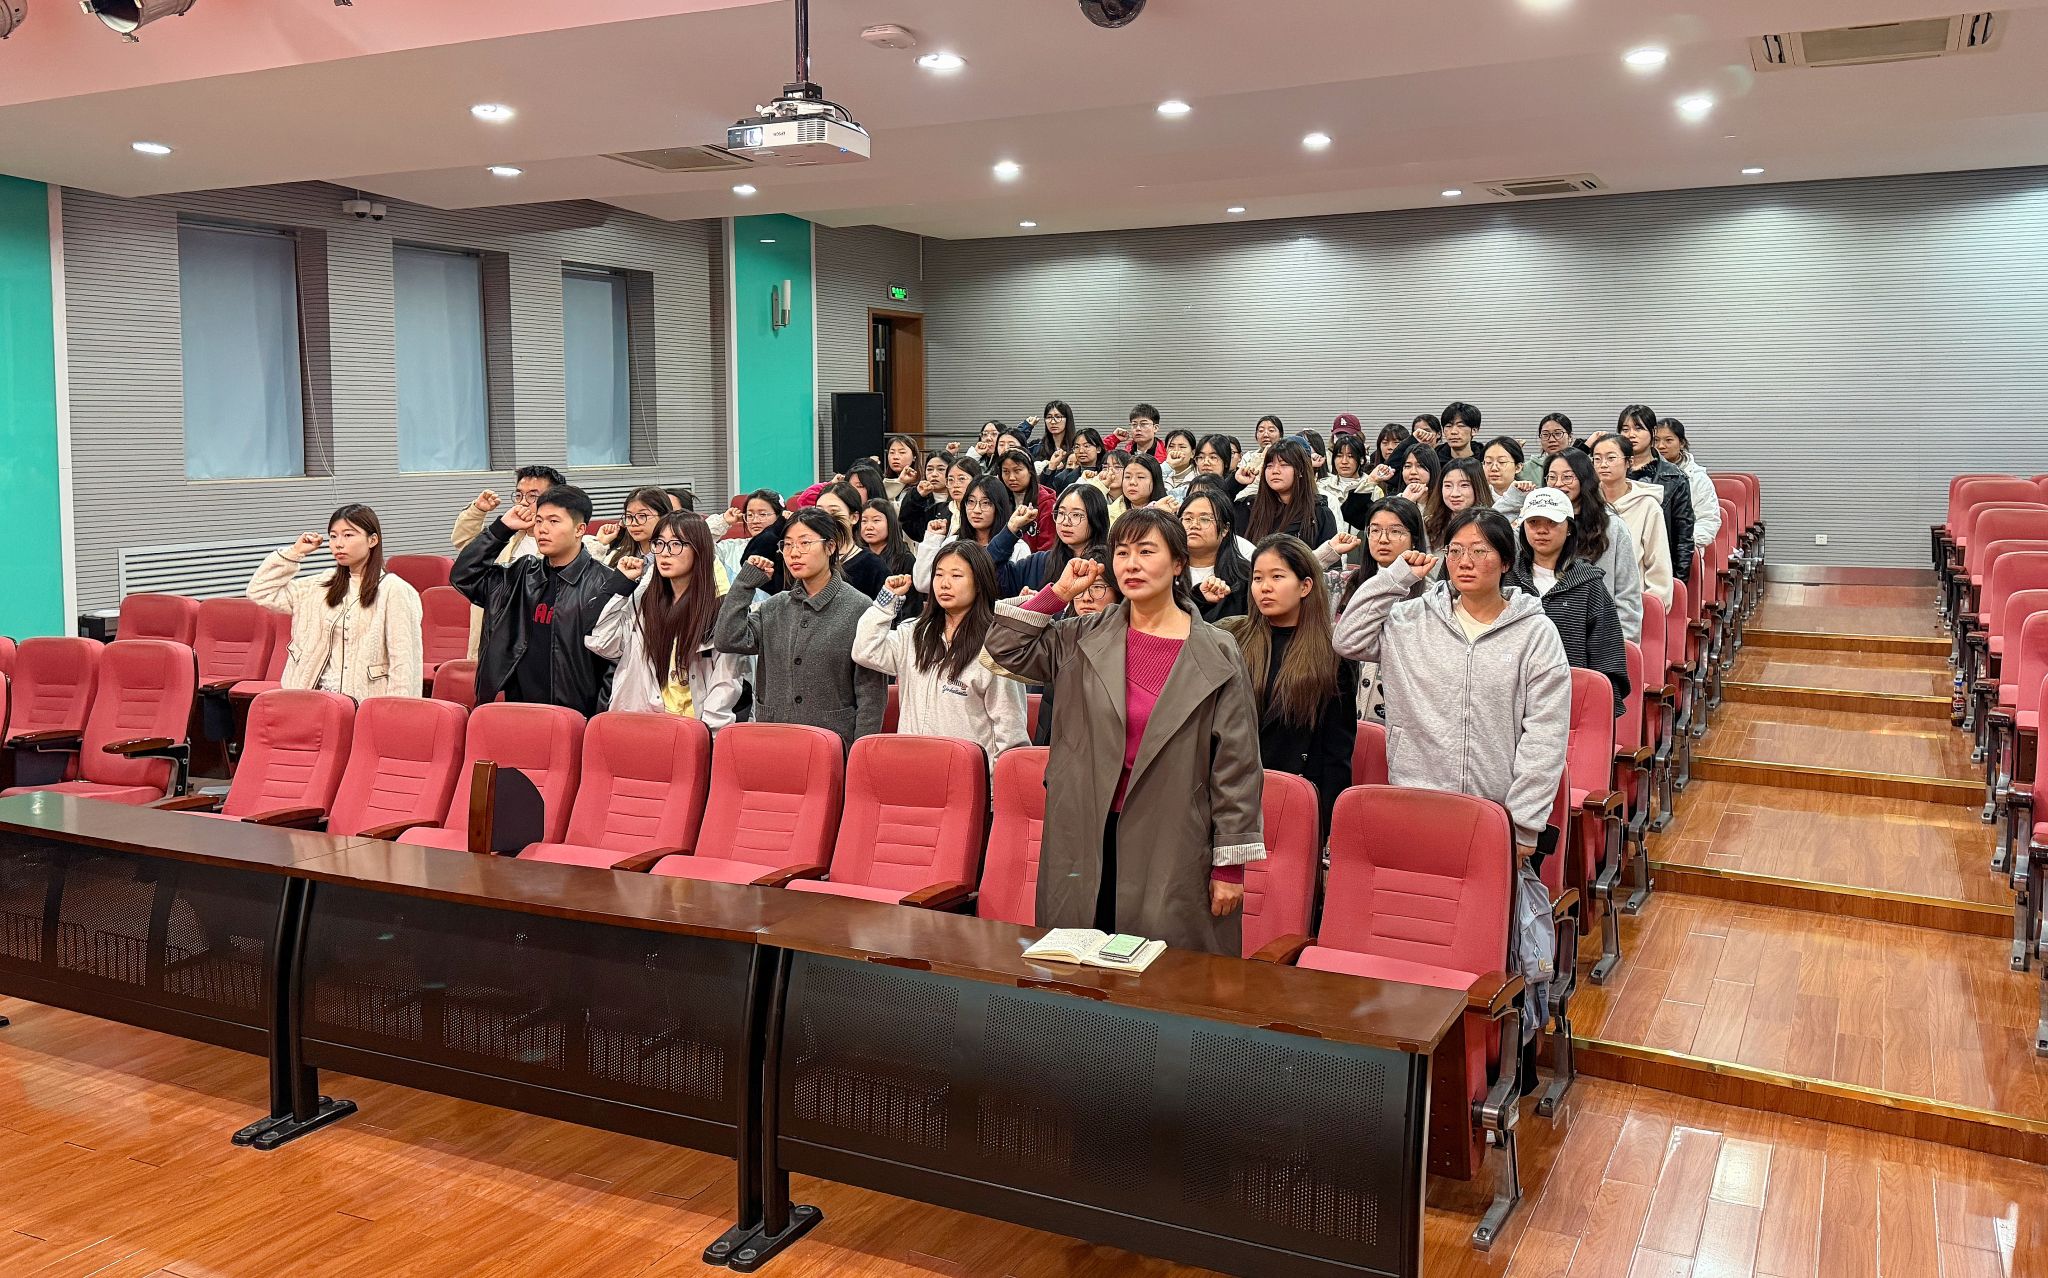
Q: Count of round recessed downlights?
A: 15